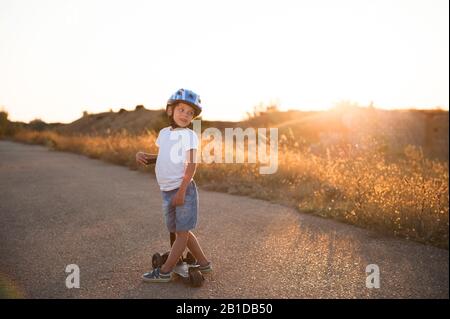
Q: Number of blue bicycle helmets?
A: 1